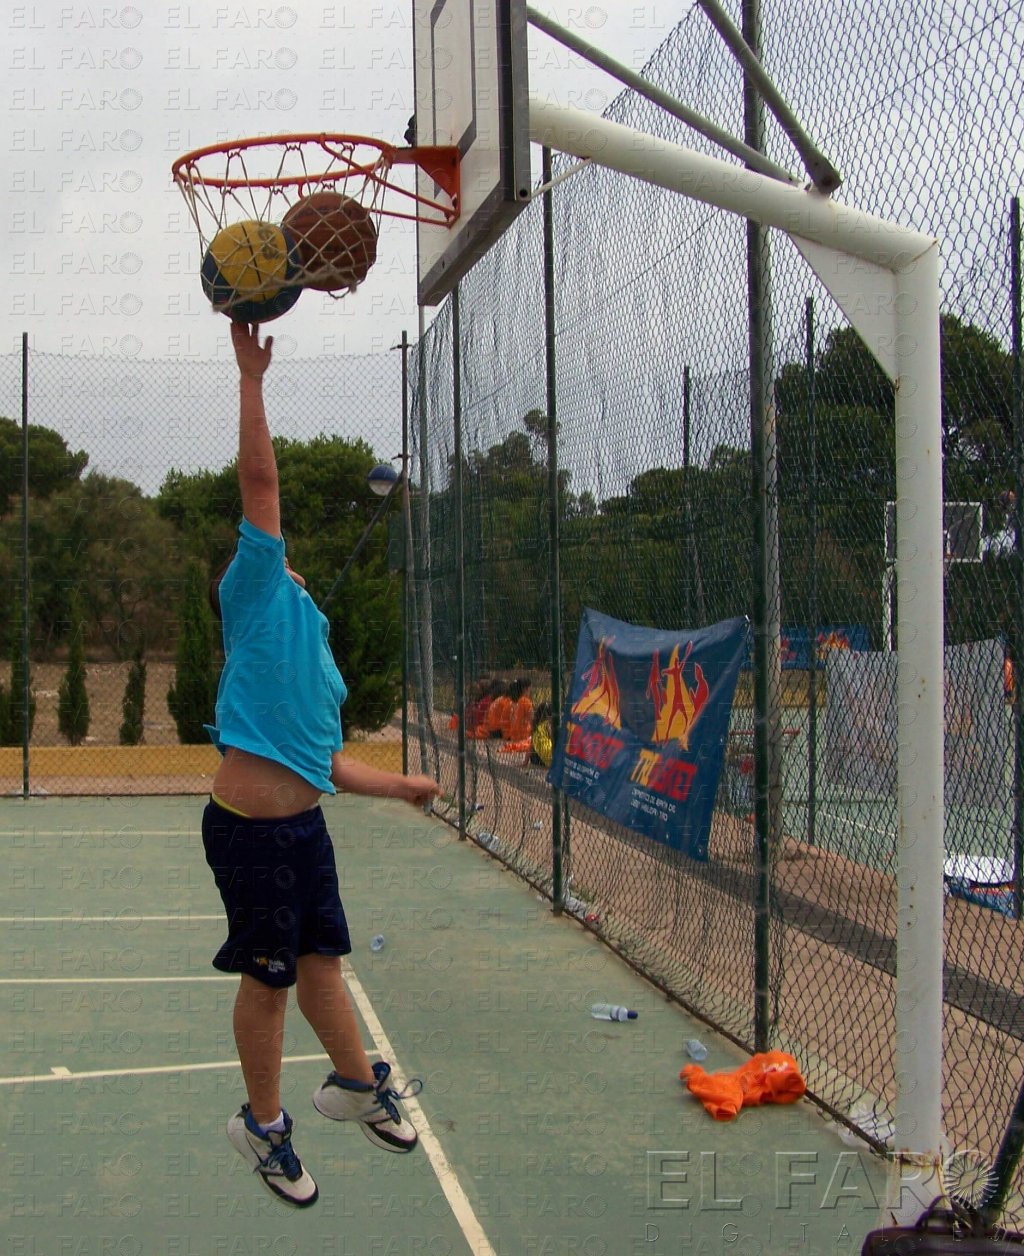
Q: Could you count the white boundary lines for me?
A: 5